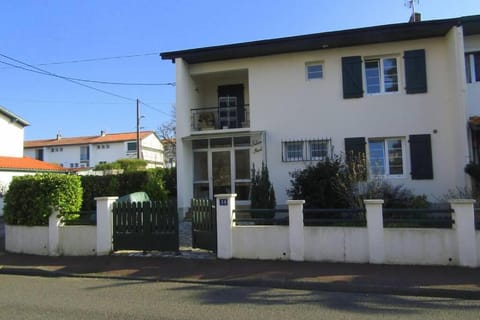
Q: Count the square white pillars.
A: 6